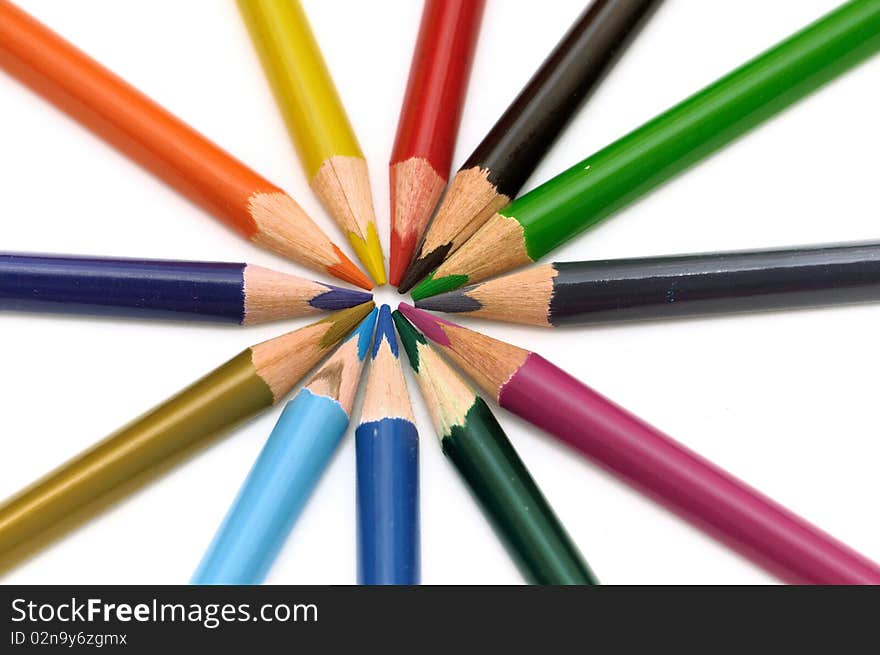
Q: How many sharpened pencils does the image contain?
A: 12